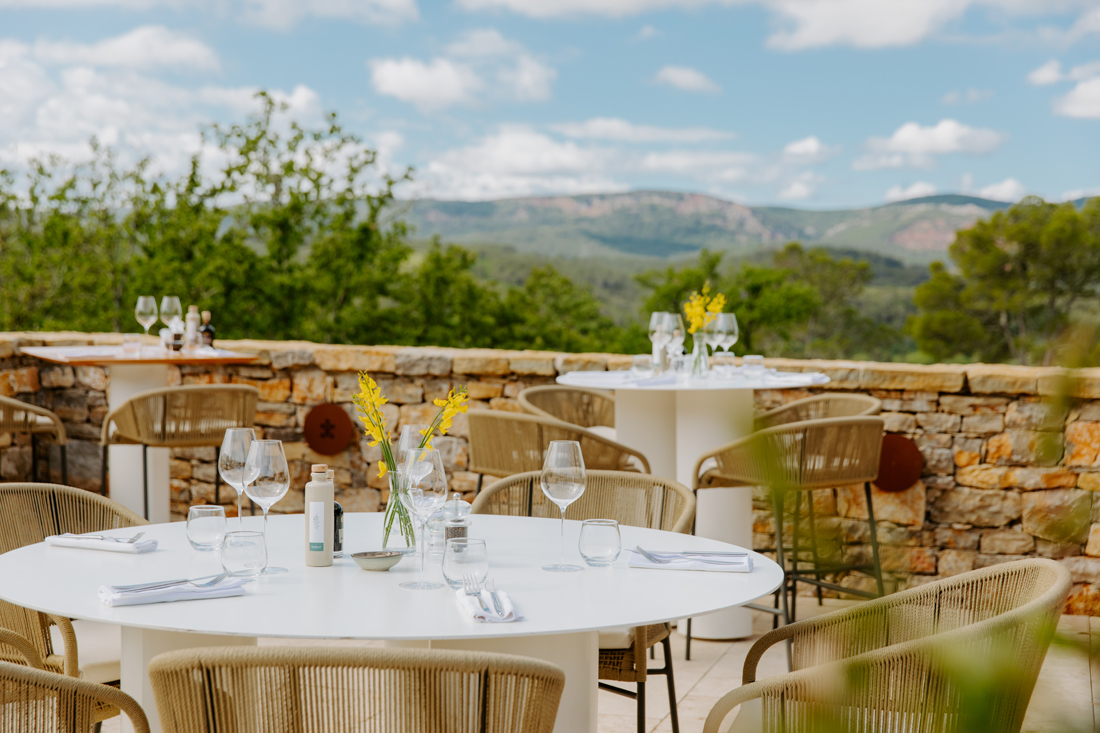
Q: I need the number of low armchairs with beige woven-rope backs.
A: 5